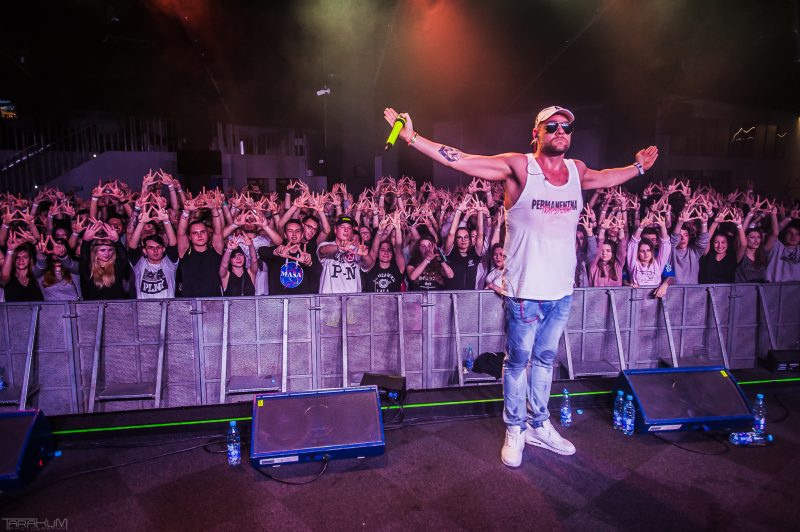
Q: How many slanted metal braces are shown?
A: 13